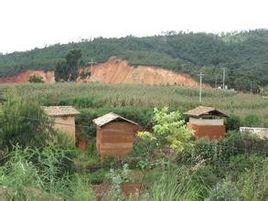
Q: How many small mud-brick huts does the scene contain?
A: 3